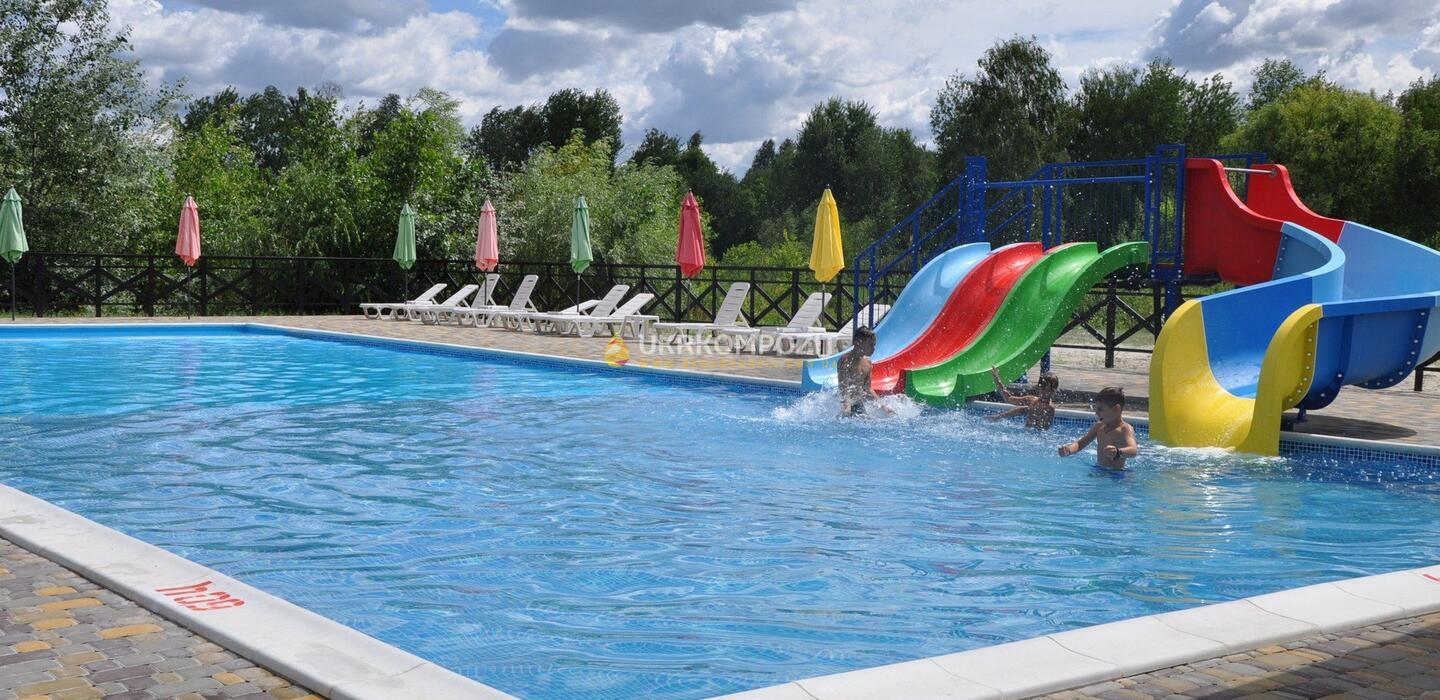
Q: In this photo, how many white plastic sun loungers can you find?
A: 10